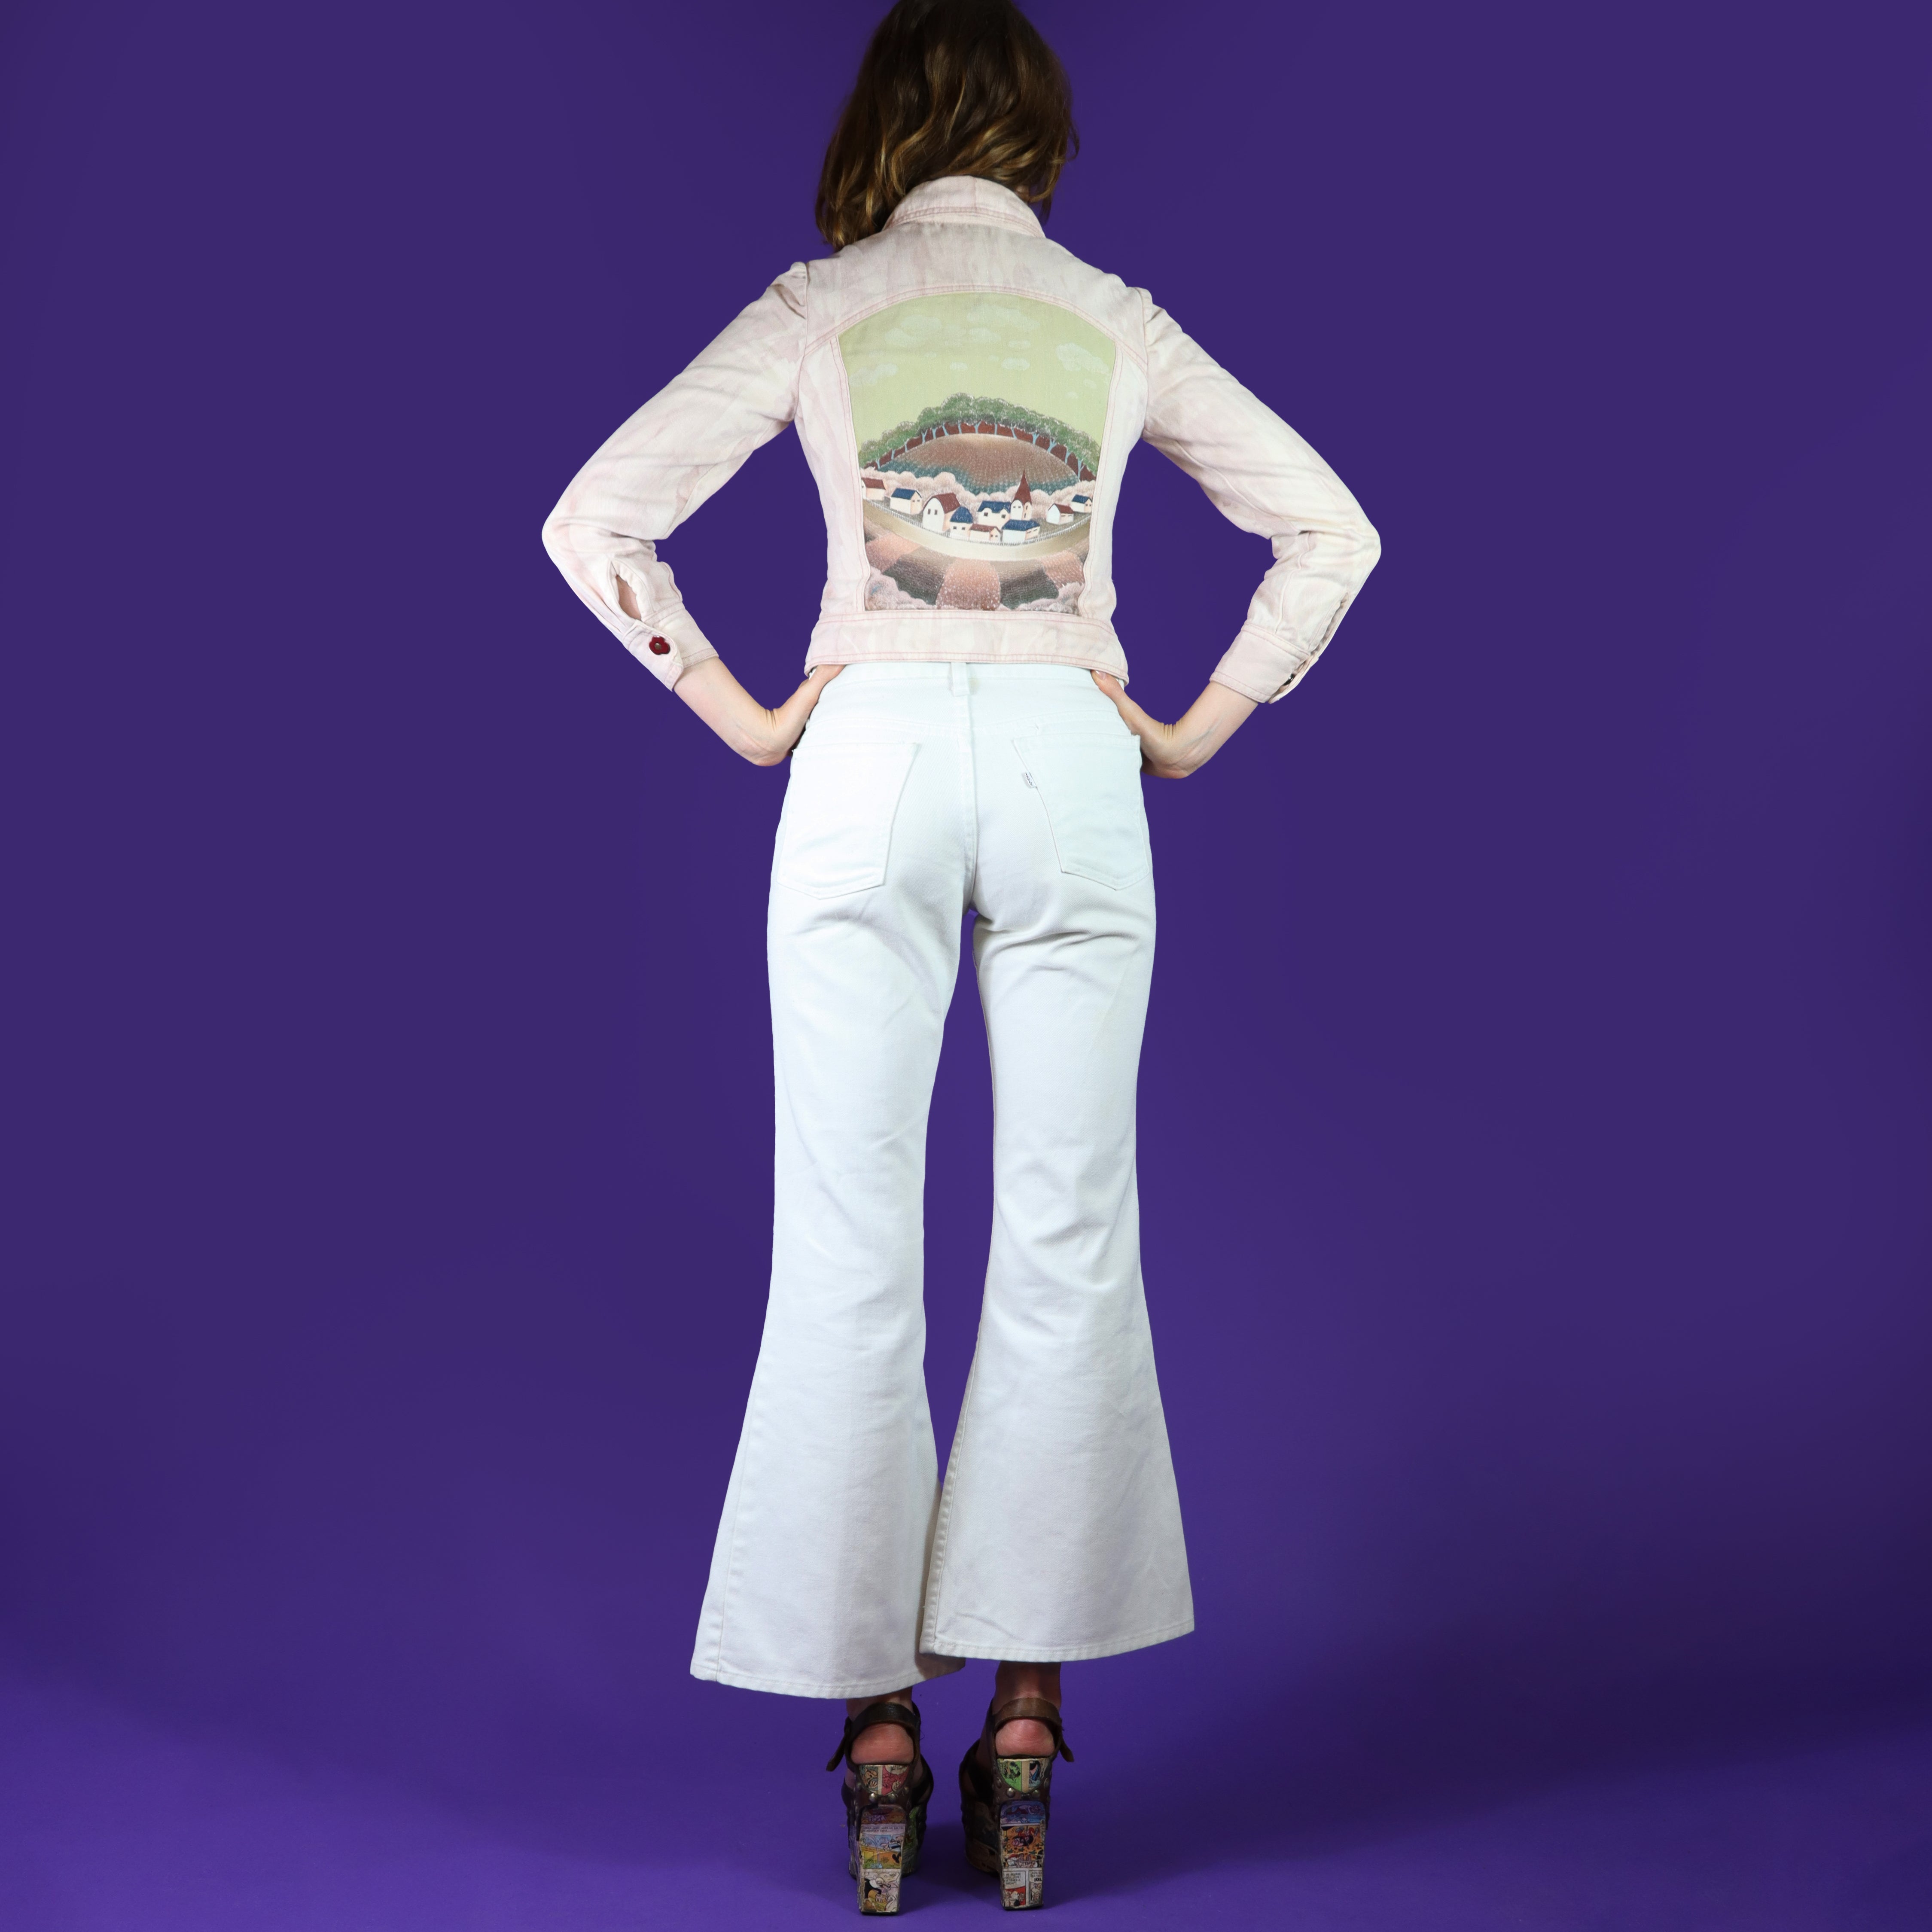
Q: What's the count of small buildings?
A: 10